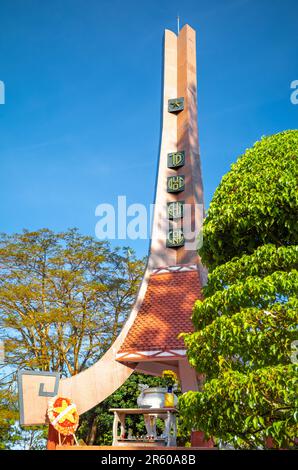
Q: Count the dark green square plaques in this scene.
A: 5